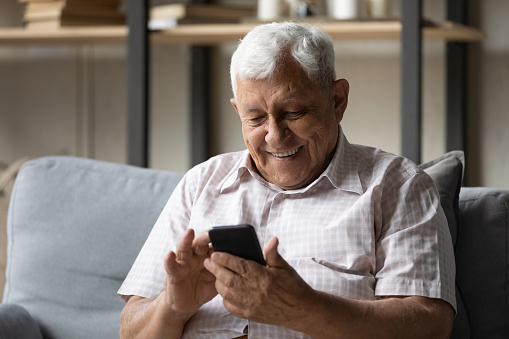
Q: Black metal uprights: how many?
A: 4